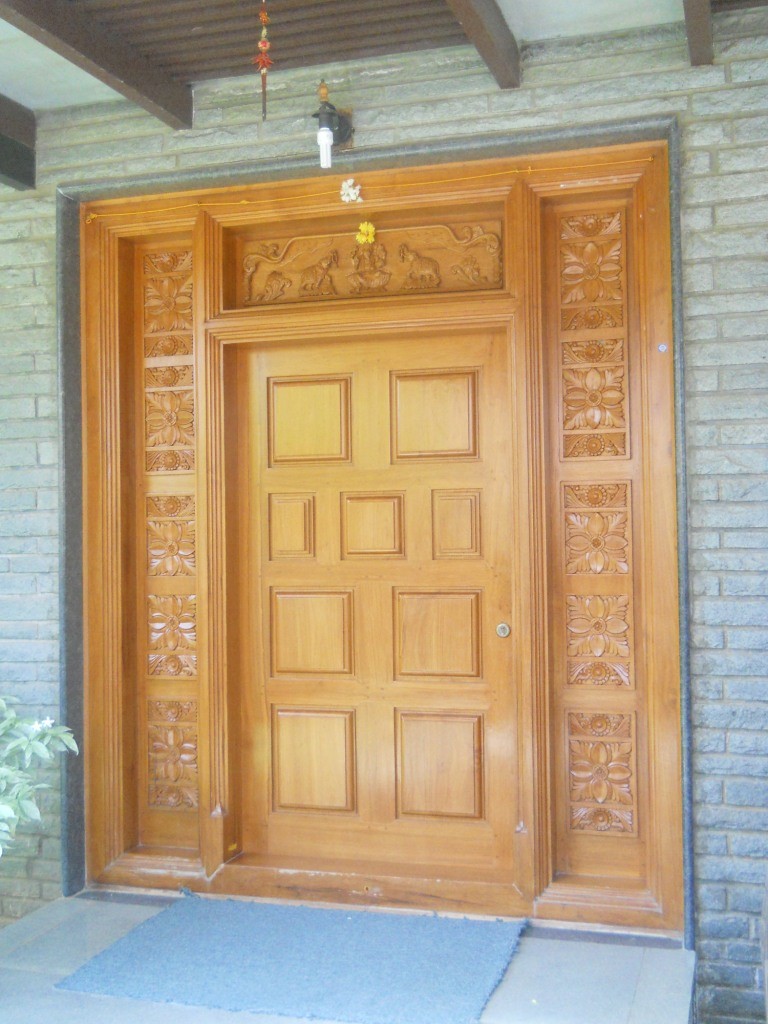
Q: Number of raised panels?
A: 9